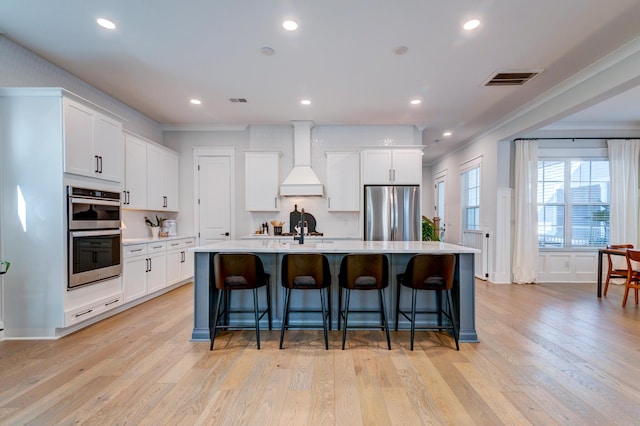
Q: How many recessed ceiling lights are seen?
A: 7